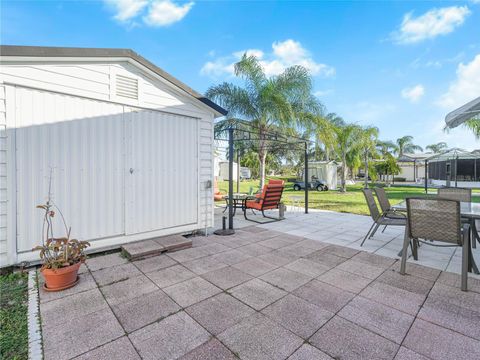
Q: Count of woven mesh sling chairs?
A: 4